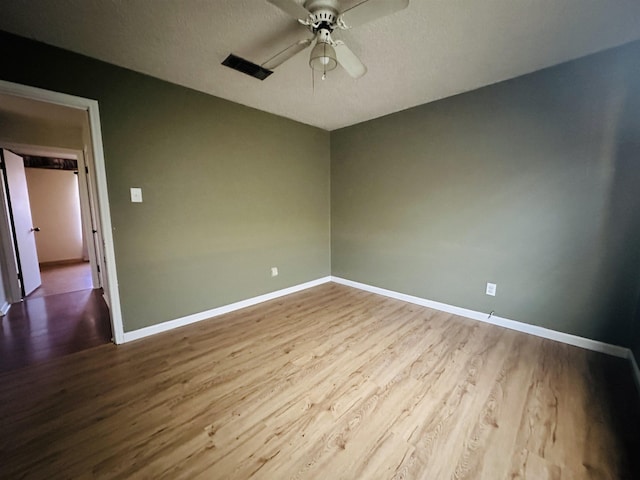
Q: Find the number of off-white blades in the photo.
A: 4